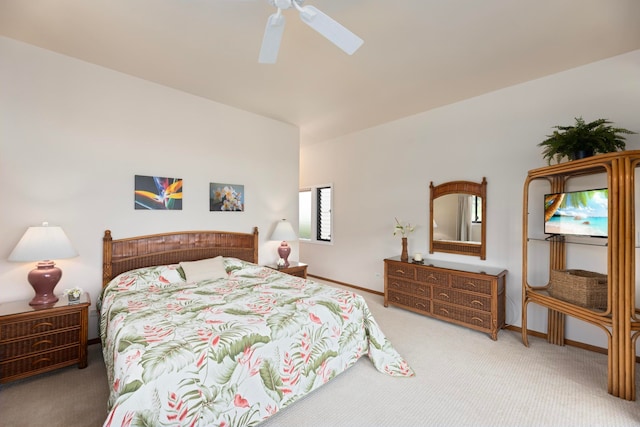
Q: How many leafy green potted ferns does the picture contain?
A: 1